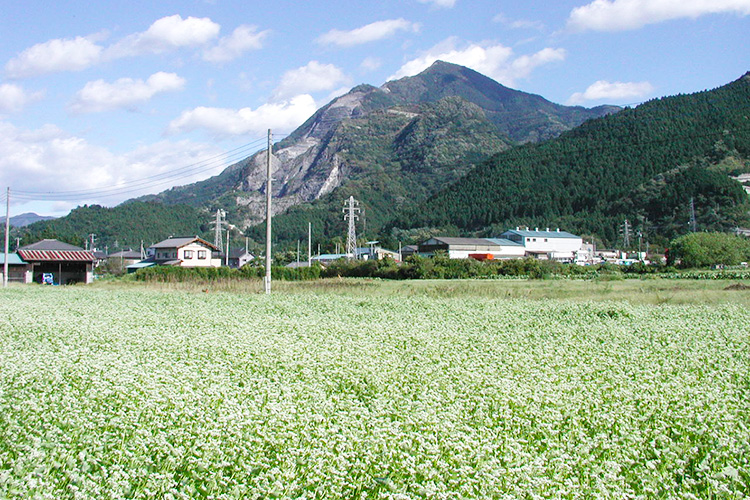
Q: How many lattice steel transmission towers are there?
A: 4